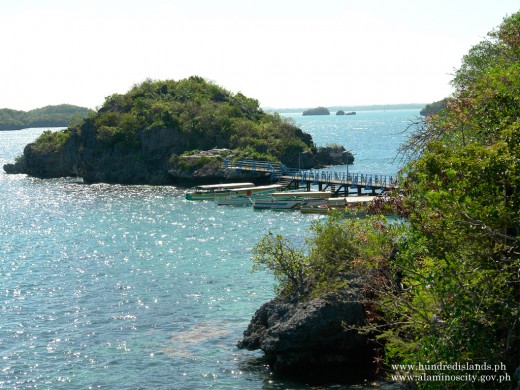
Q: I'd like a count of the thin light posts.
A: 2